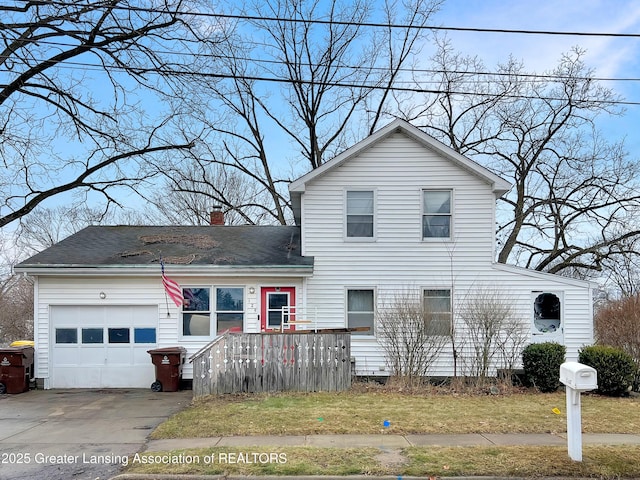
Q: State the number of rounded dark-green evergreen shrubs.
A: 2